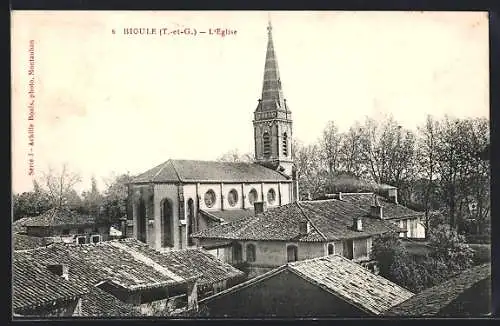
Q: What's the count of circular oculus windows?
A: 4